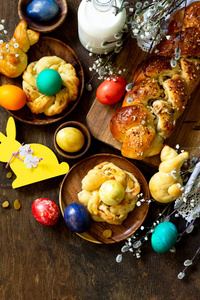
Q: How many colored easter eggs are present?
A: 9